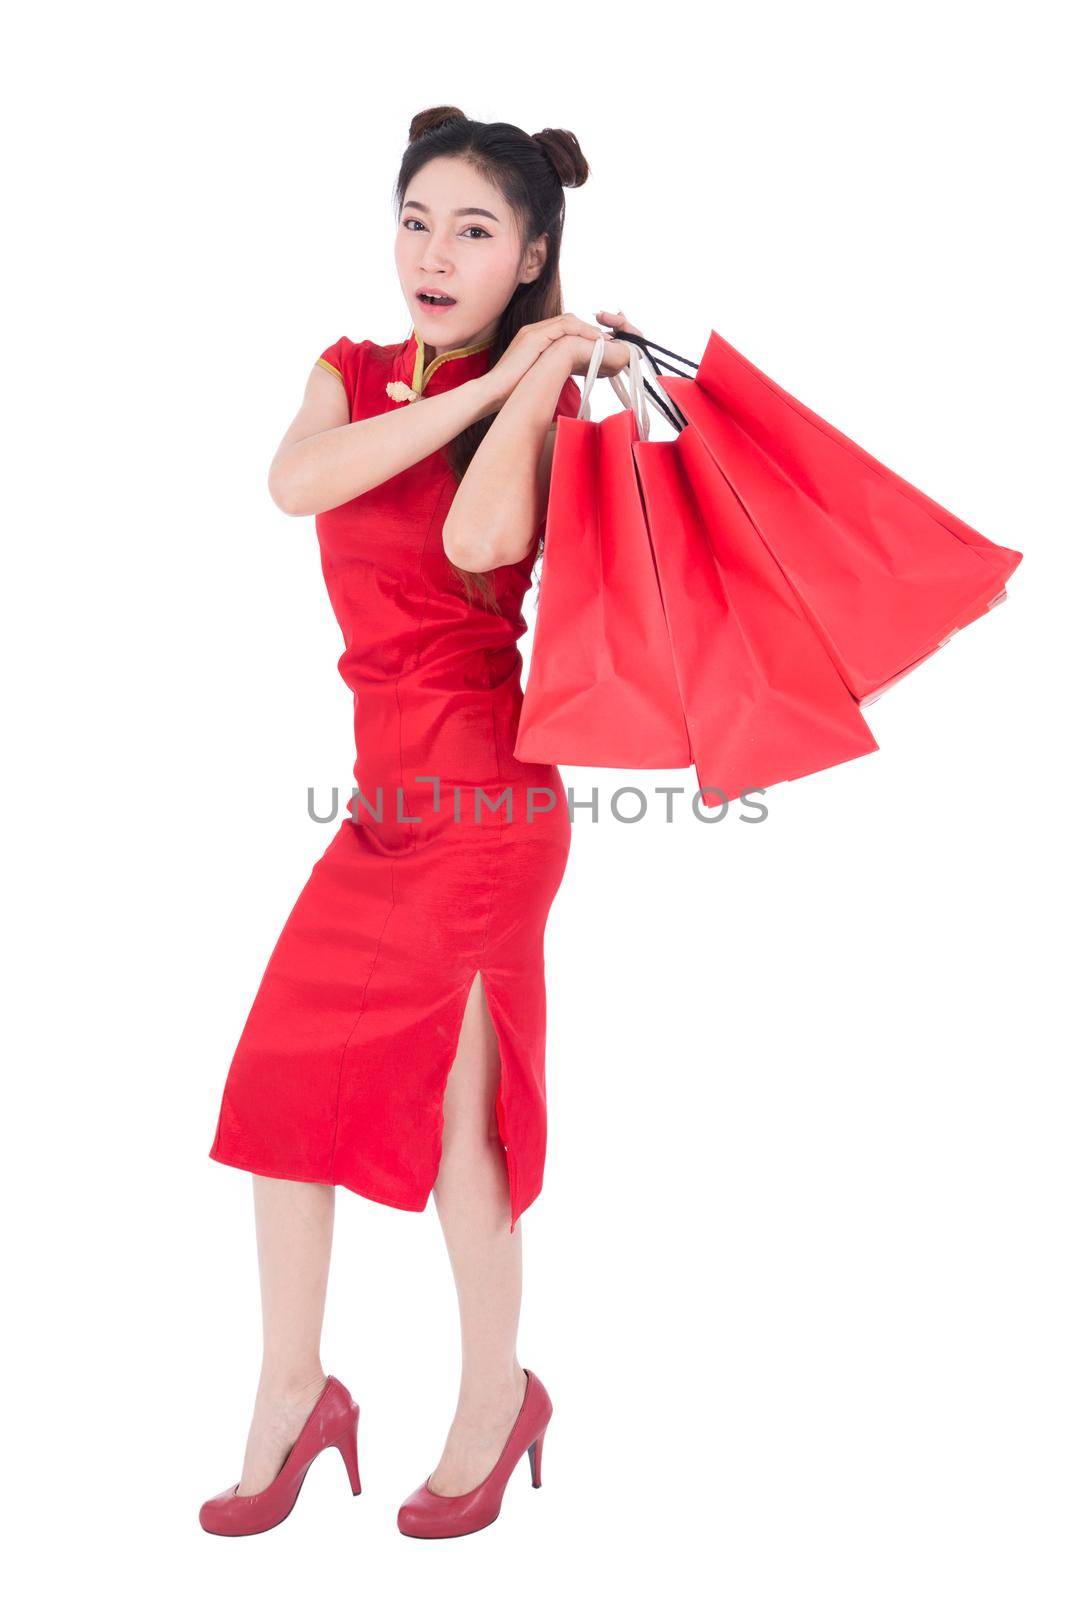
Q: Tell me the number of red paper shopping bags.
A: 3